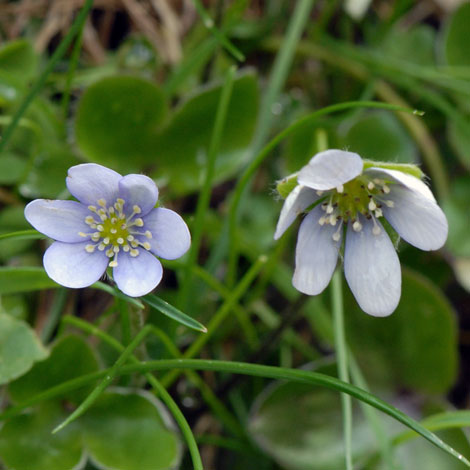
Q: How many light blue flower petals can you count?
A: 12